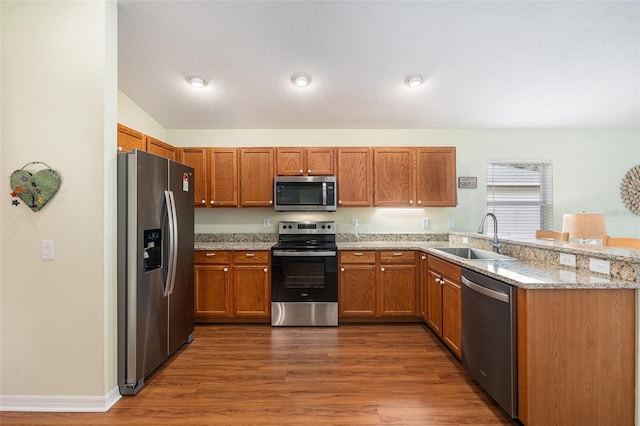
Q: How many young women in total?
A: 0